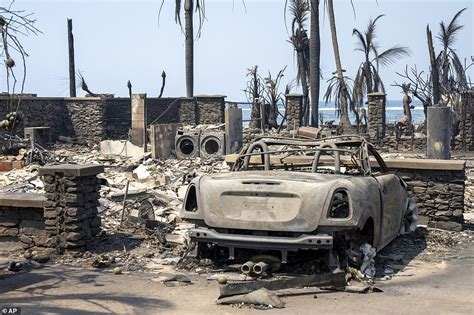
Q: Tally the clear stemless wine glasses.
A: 0